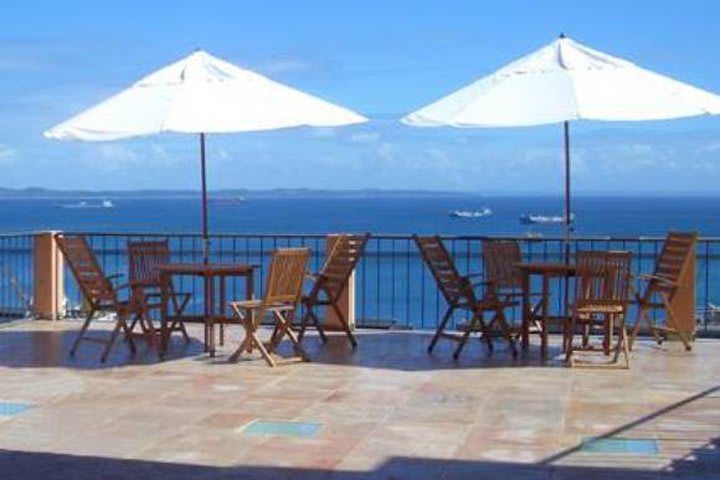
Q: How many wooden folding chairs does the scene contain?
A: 8